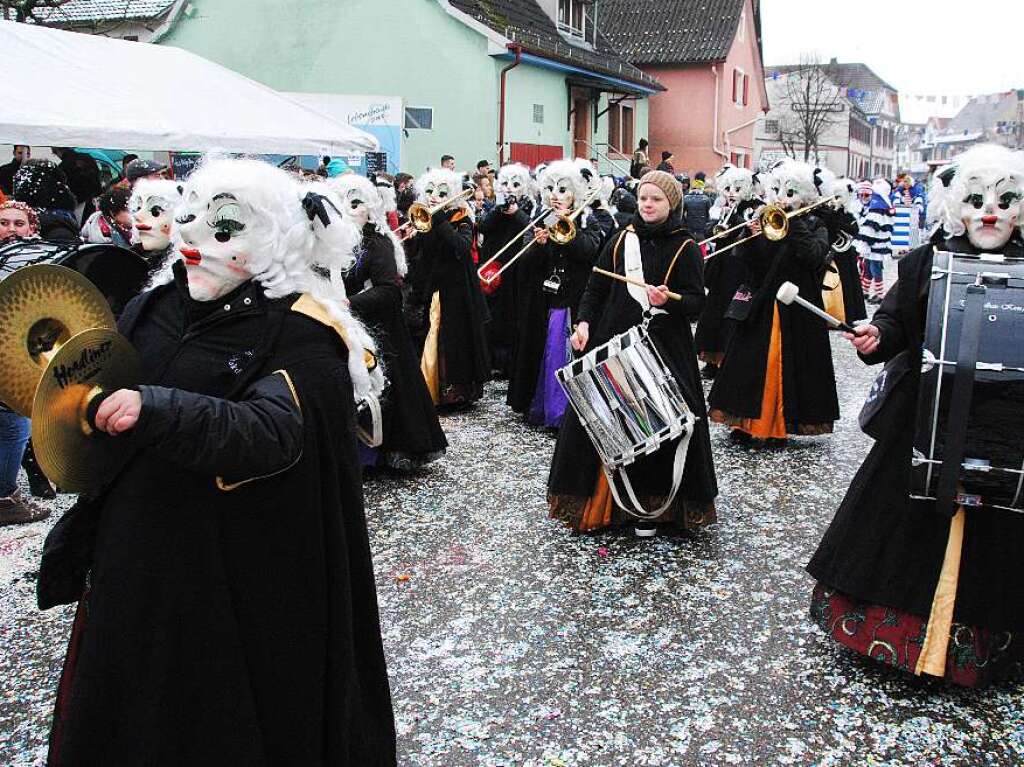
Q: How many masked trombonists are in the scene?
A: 3